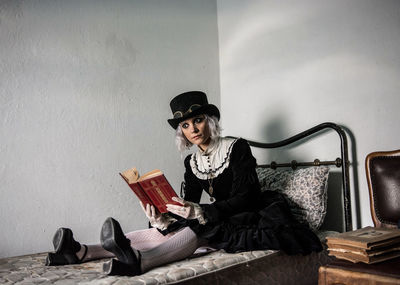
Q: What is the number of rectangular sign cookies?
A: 0